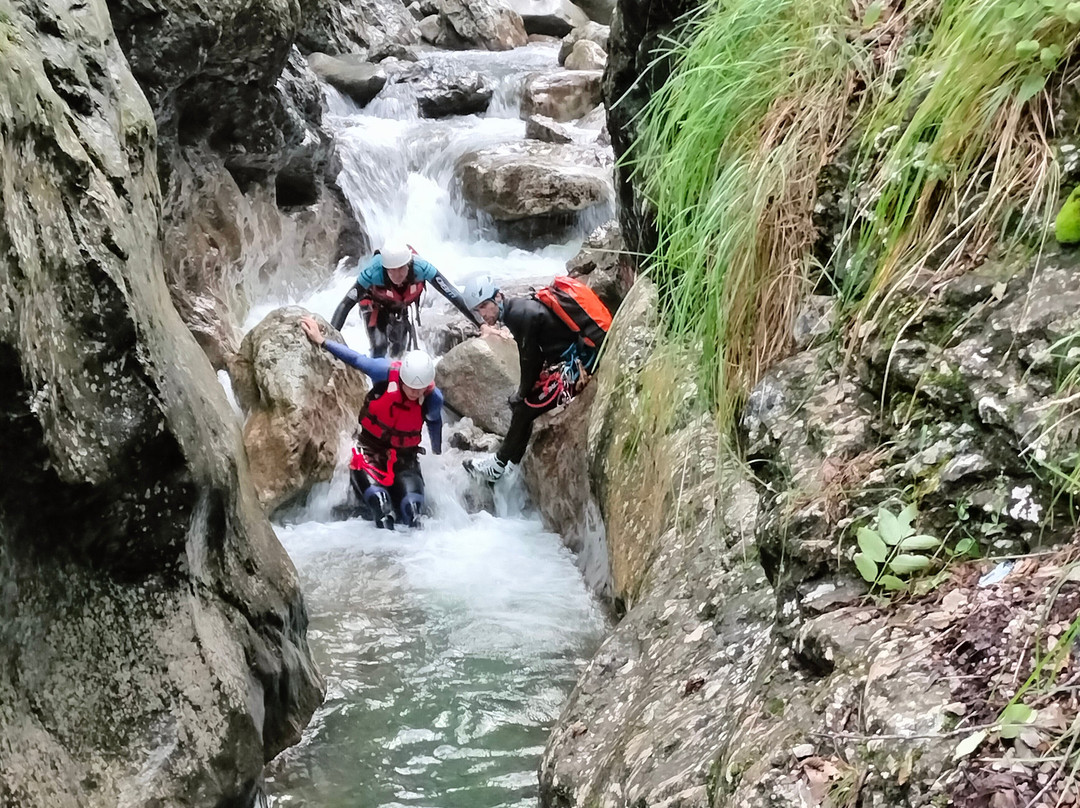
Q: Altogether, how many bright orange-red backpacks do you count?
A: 1